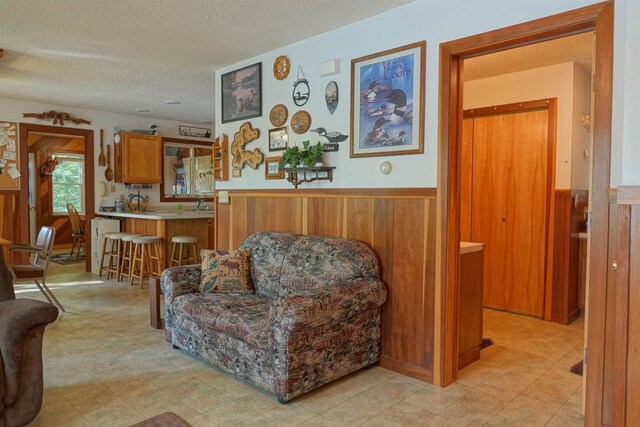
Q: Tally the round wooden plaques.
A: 3